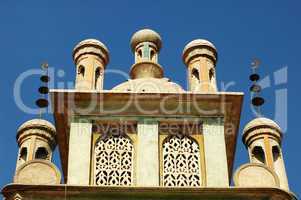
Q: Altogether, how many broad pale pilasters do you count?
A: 3